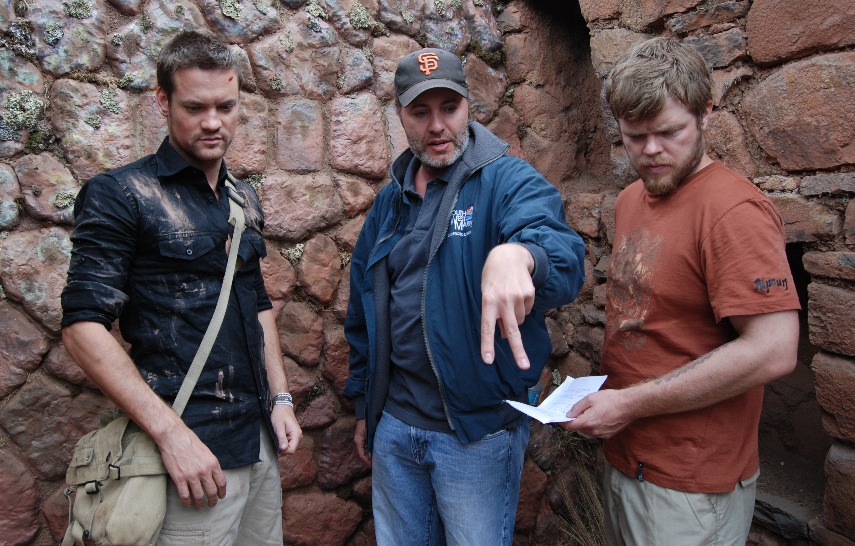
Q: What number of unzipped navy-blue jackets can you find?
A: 1